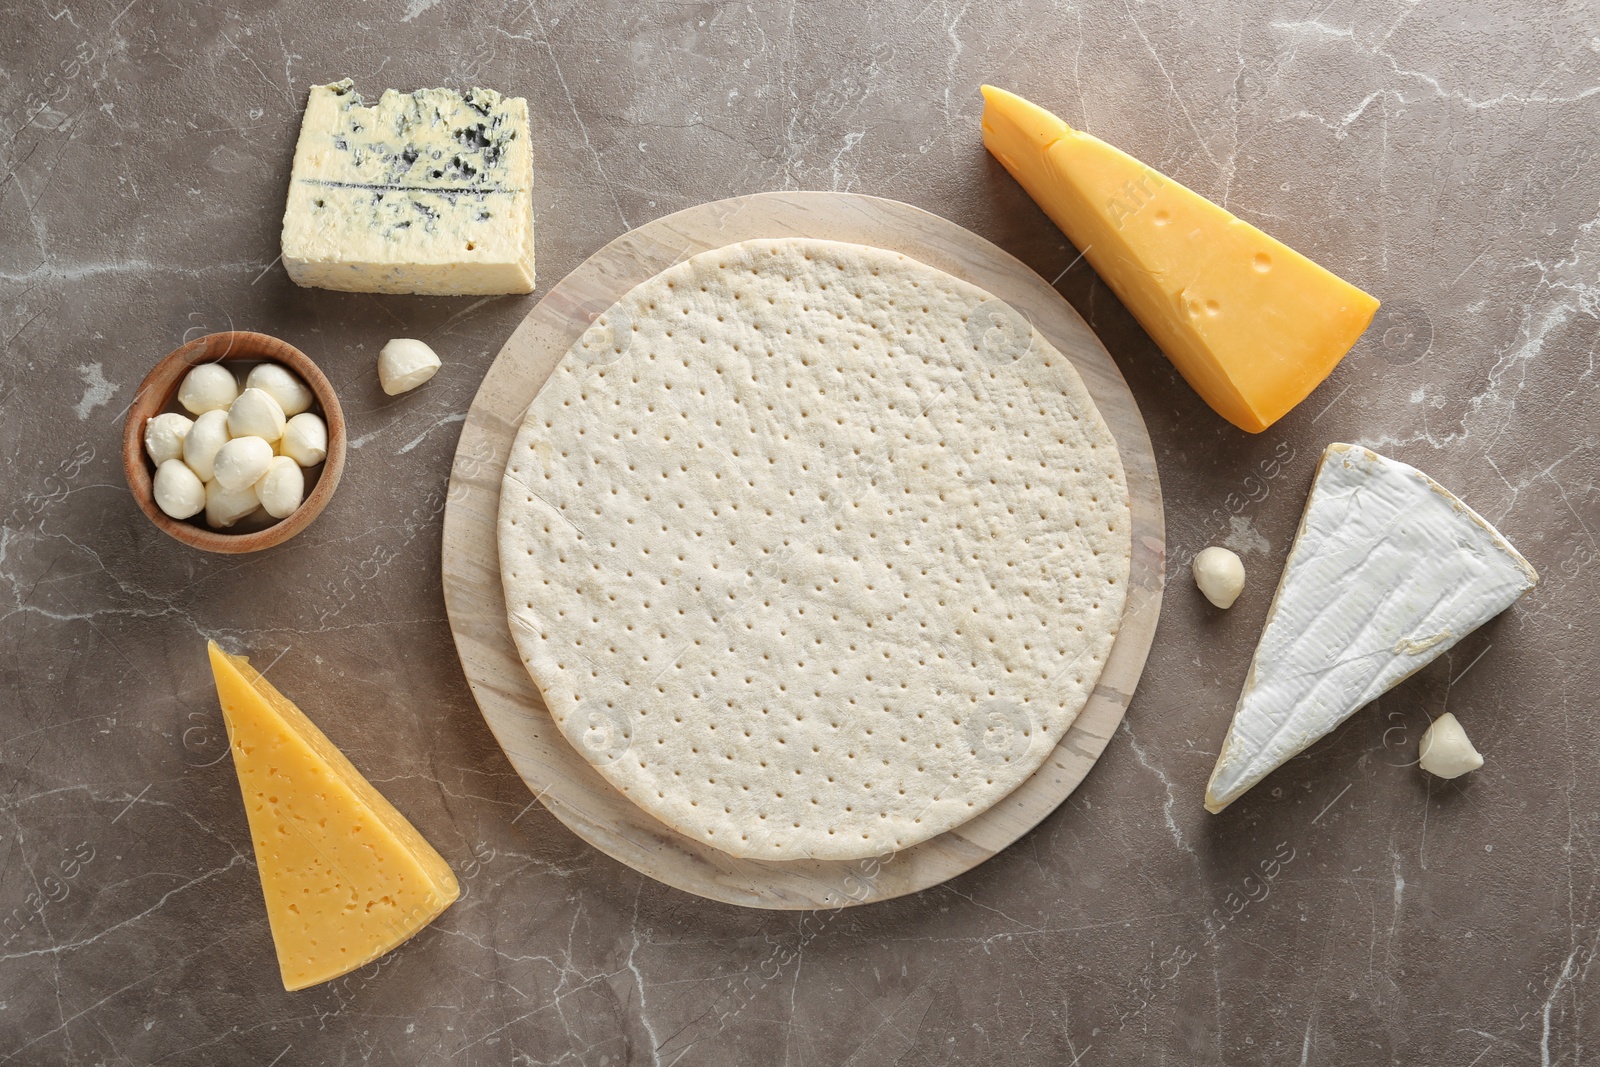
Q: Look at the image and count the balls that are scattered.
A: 3